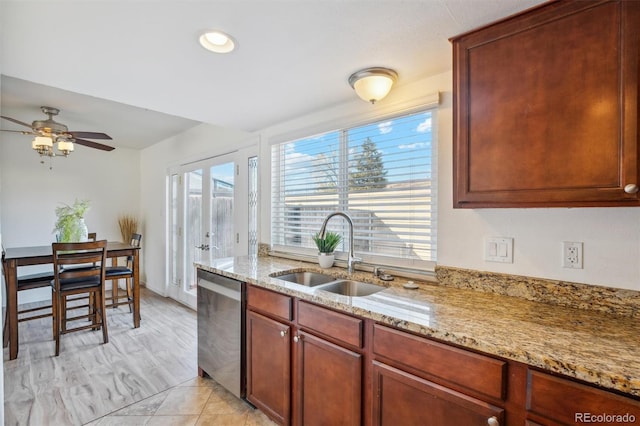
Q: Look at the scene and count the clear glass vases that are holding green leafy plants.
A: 1